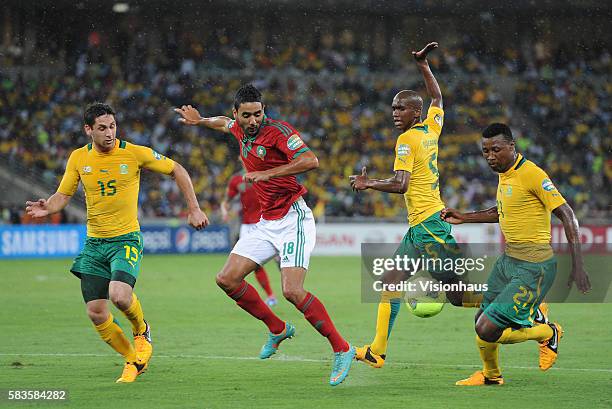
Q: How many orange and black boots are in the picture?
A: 6